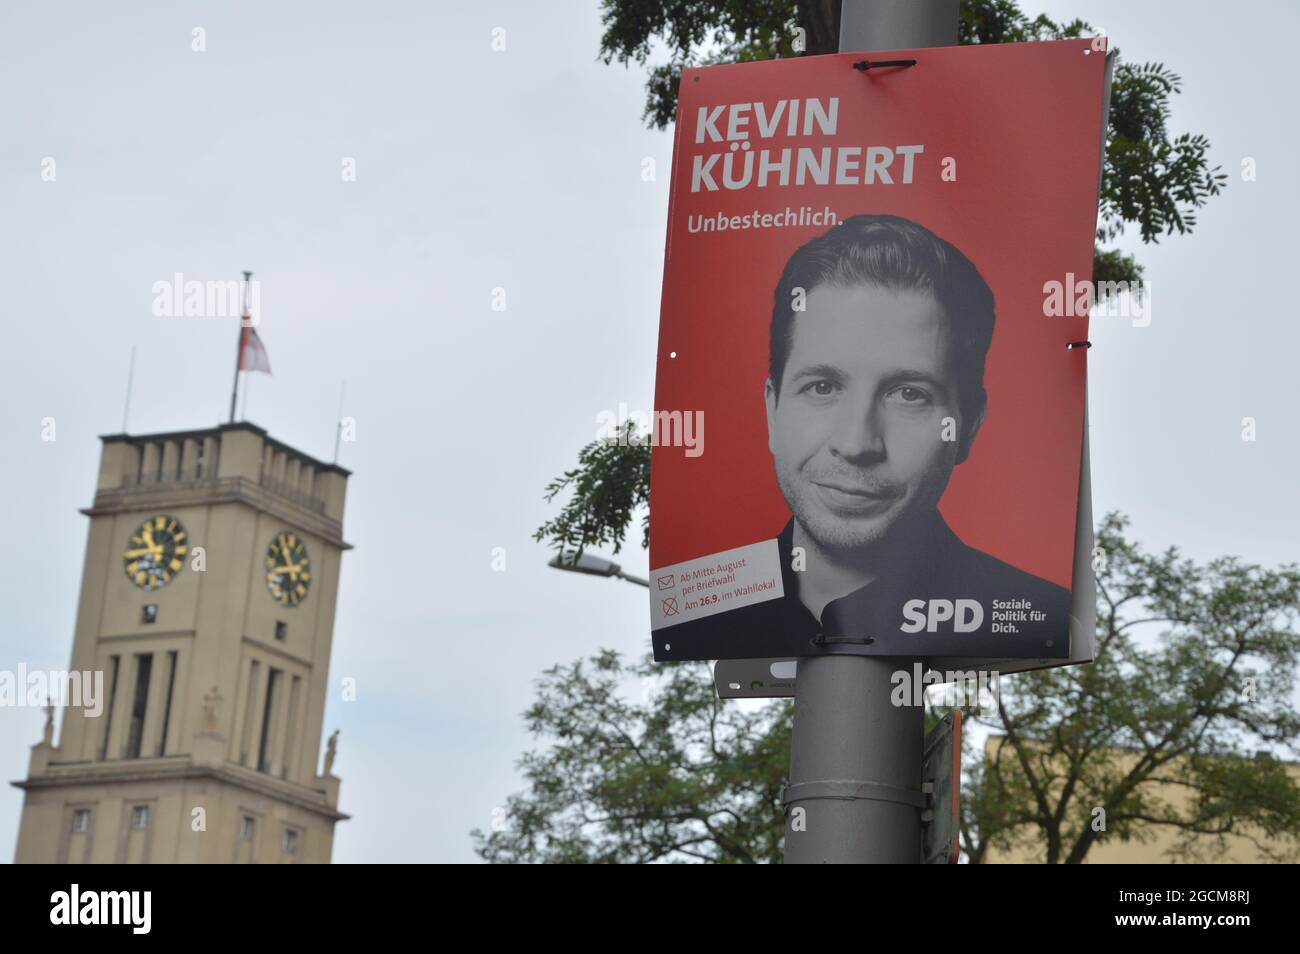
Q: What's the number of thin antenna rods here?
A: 2